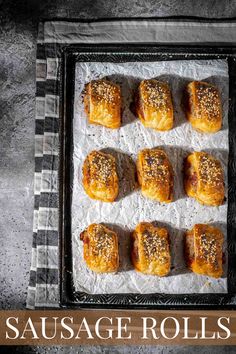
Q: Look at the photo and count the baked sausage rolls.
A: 9